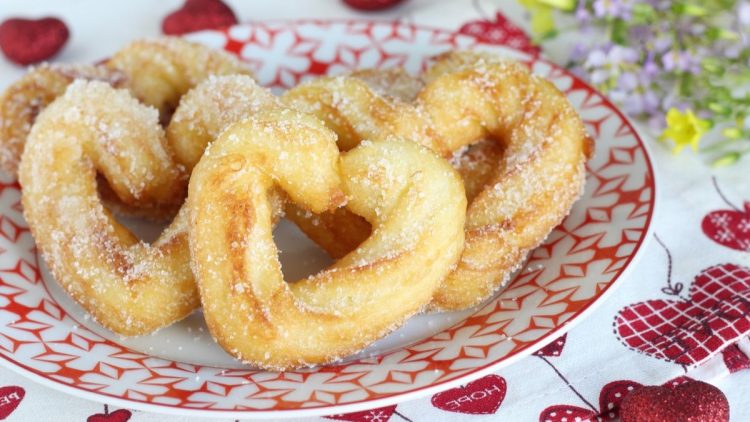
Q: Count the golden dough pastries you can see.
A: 5